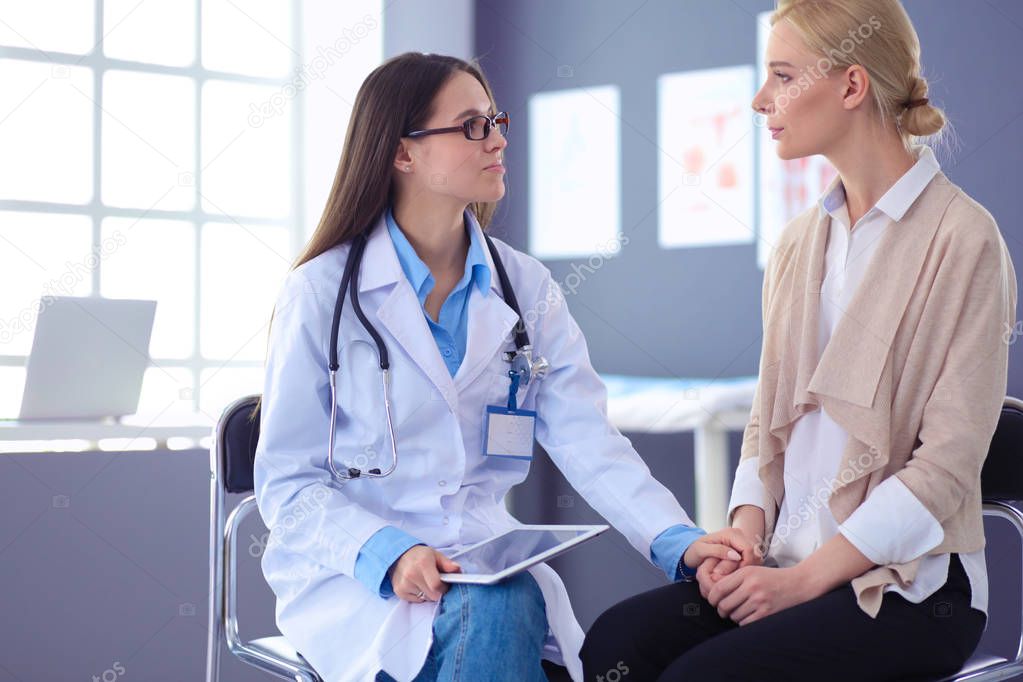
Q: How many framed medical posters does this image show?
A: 3